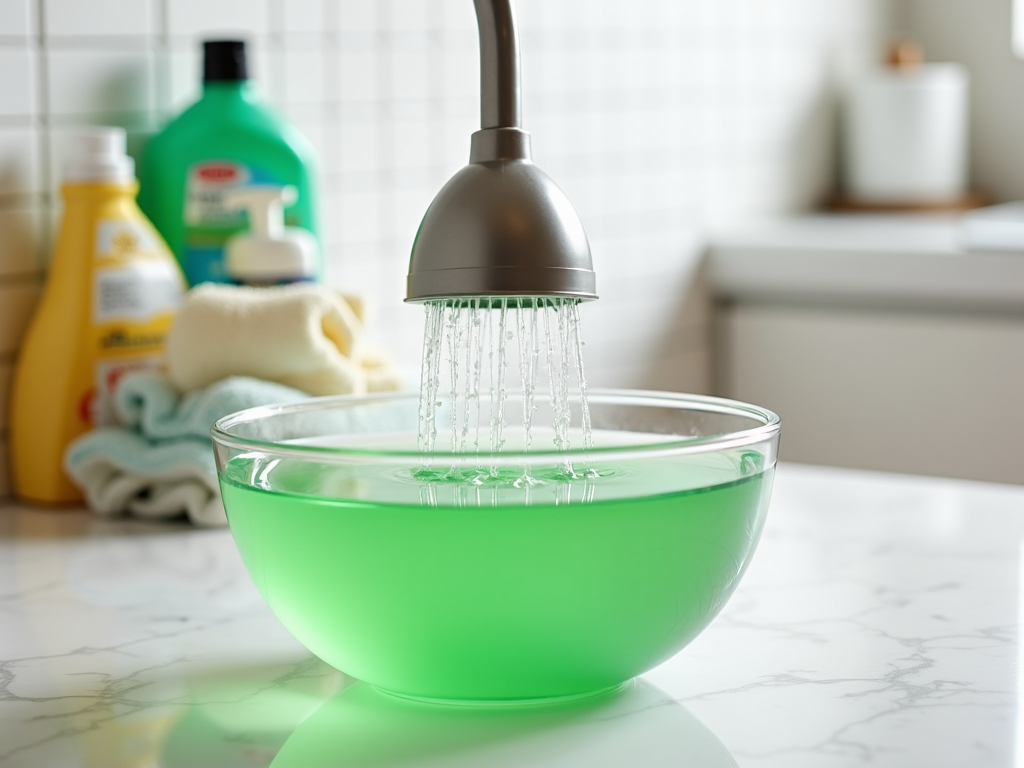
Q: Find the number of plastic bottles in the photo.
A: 3